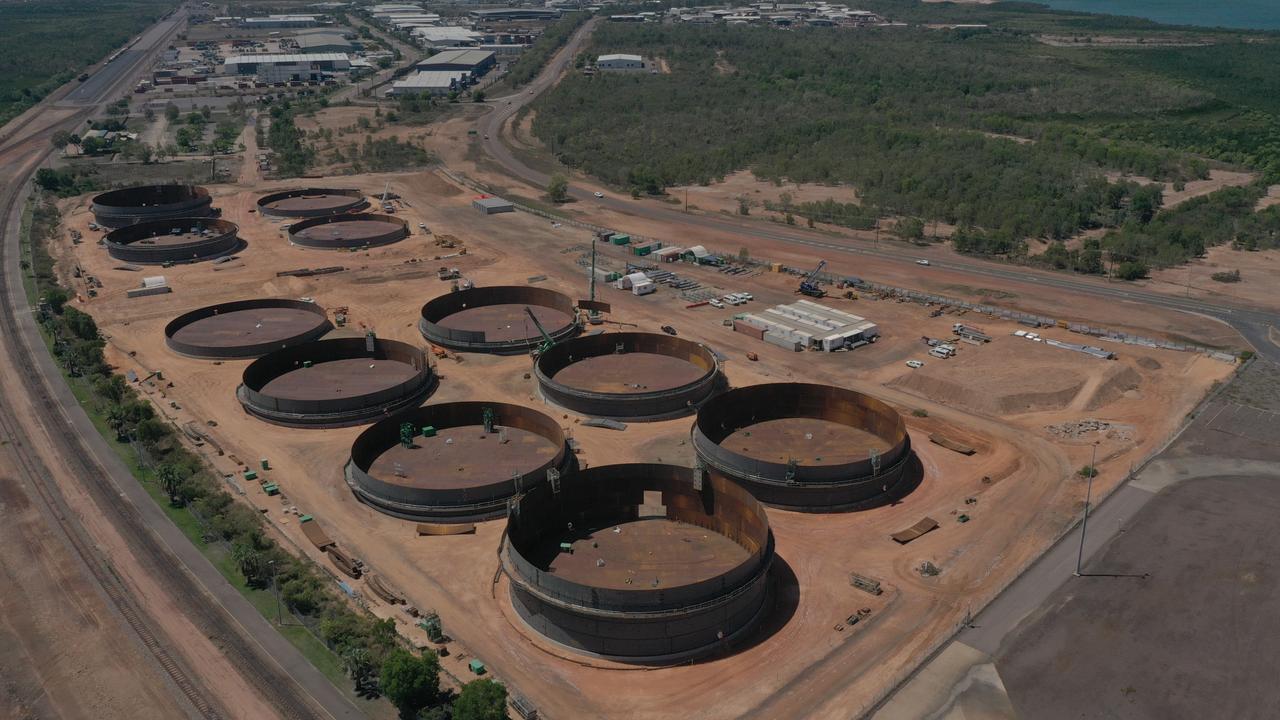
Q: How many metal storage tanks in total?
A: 11